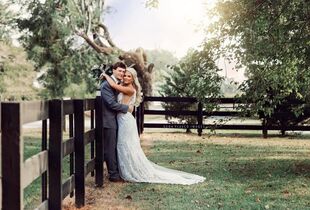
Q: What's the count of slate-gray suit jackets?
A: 1